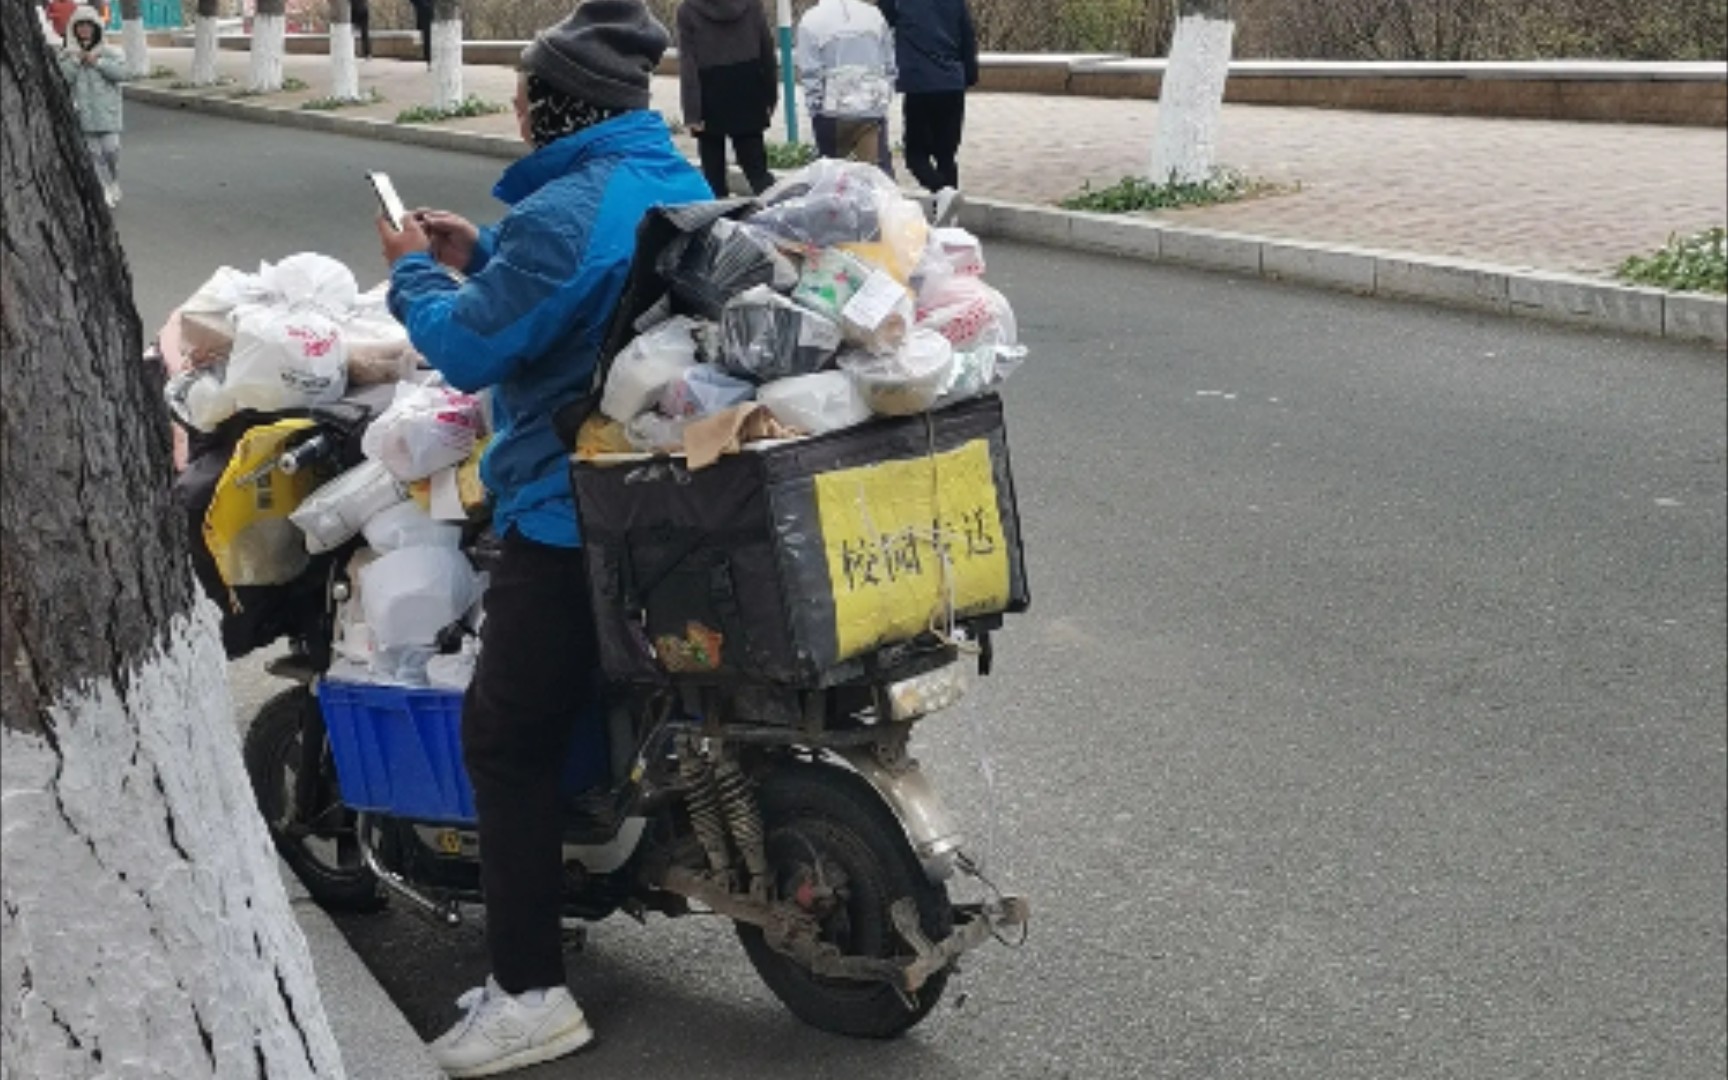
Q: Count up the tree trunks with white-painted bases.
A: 7